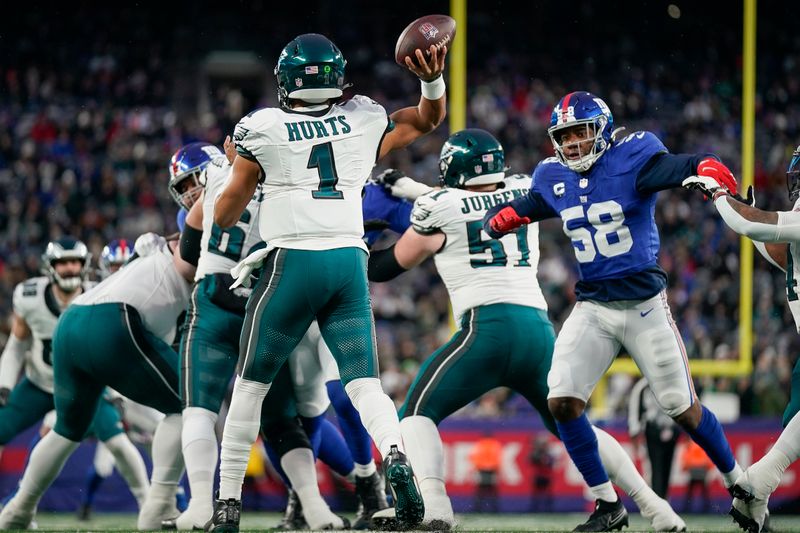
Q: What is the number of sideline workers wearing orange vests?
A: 2